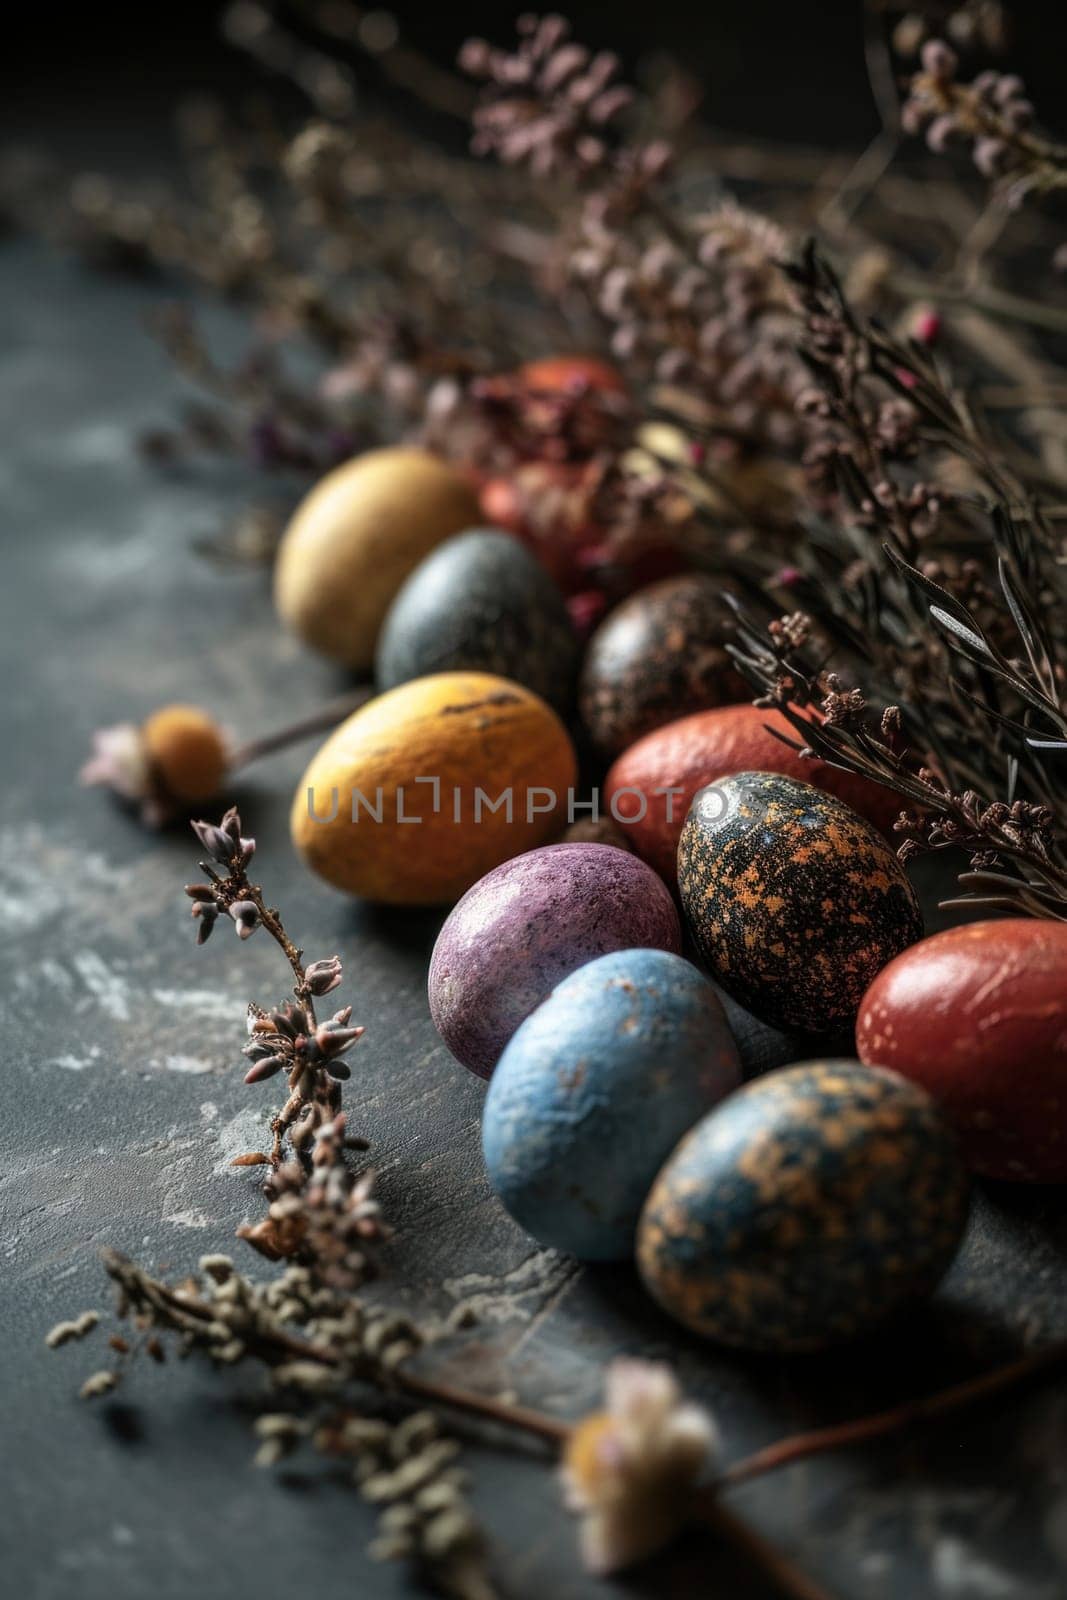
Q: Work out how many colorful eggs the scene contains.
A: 10